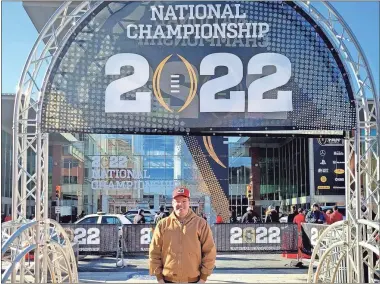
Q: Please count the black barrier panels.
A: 4